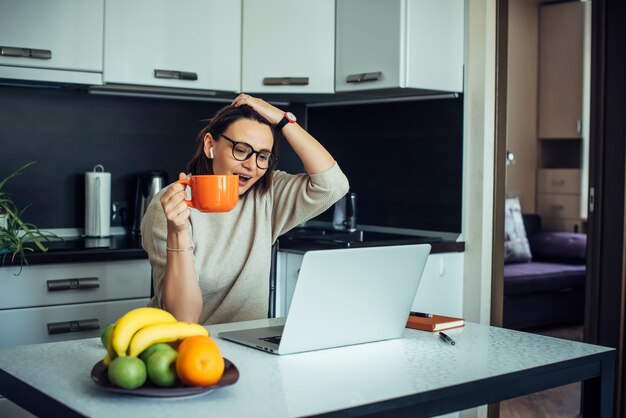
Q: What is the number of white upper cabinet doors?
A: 4